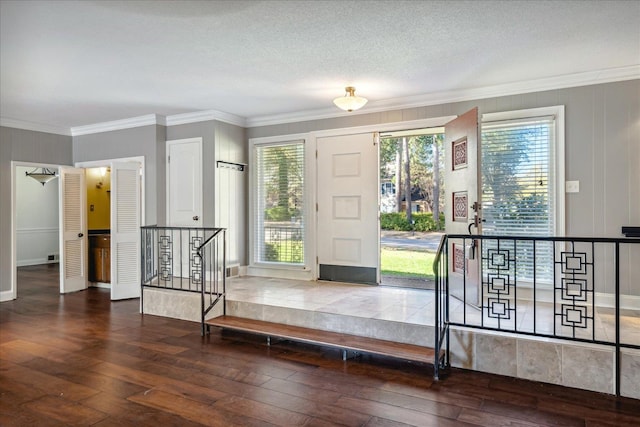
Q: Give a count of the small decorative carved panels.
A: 3